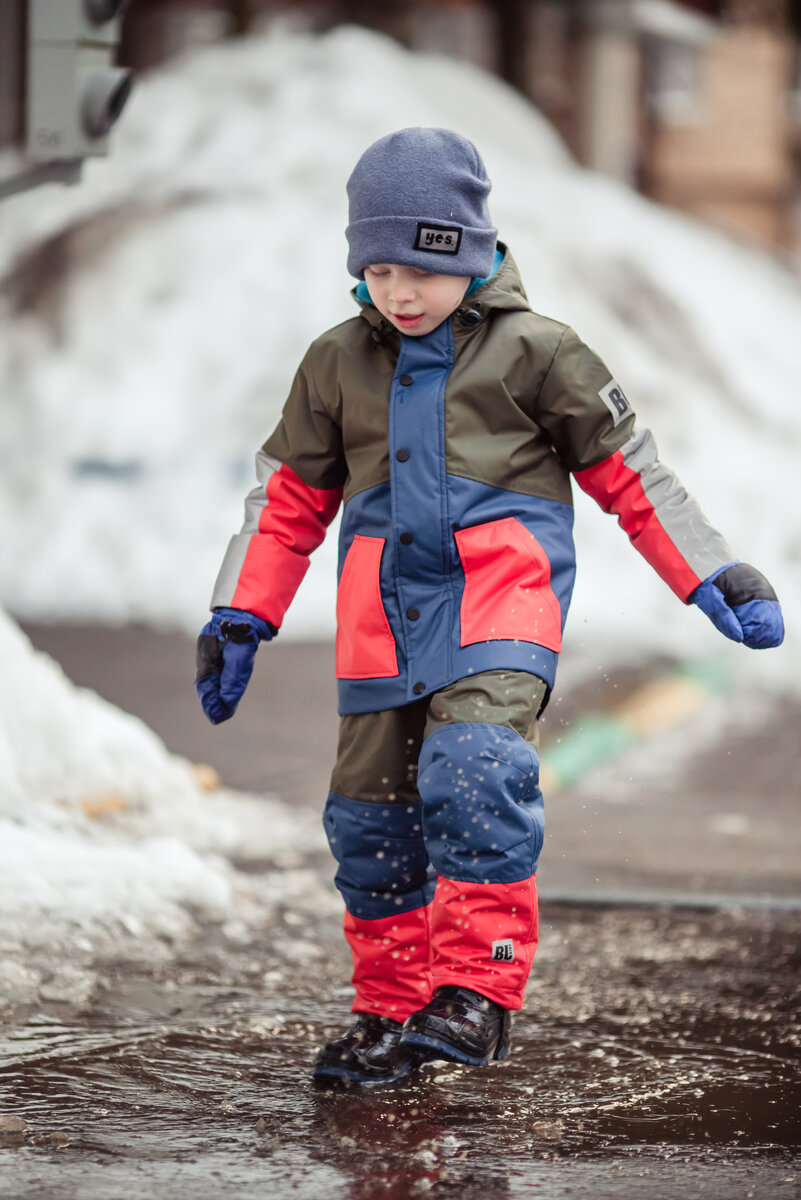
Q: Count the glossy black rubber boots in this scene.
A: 2